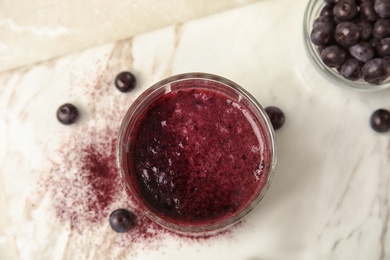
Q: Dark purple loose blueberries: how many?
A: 5